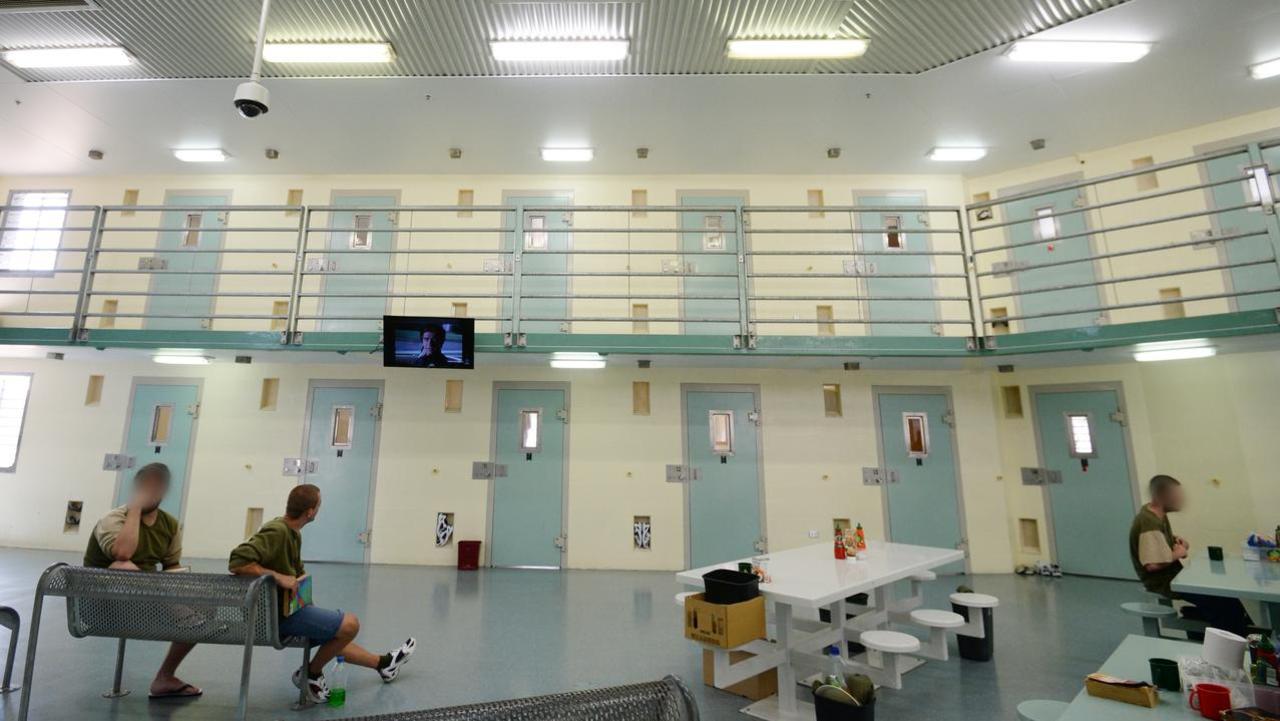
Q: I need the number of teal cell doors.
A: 13